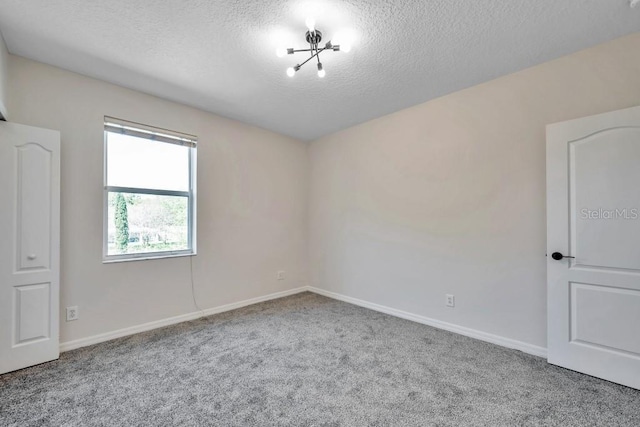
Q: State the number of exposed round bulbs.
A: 6